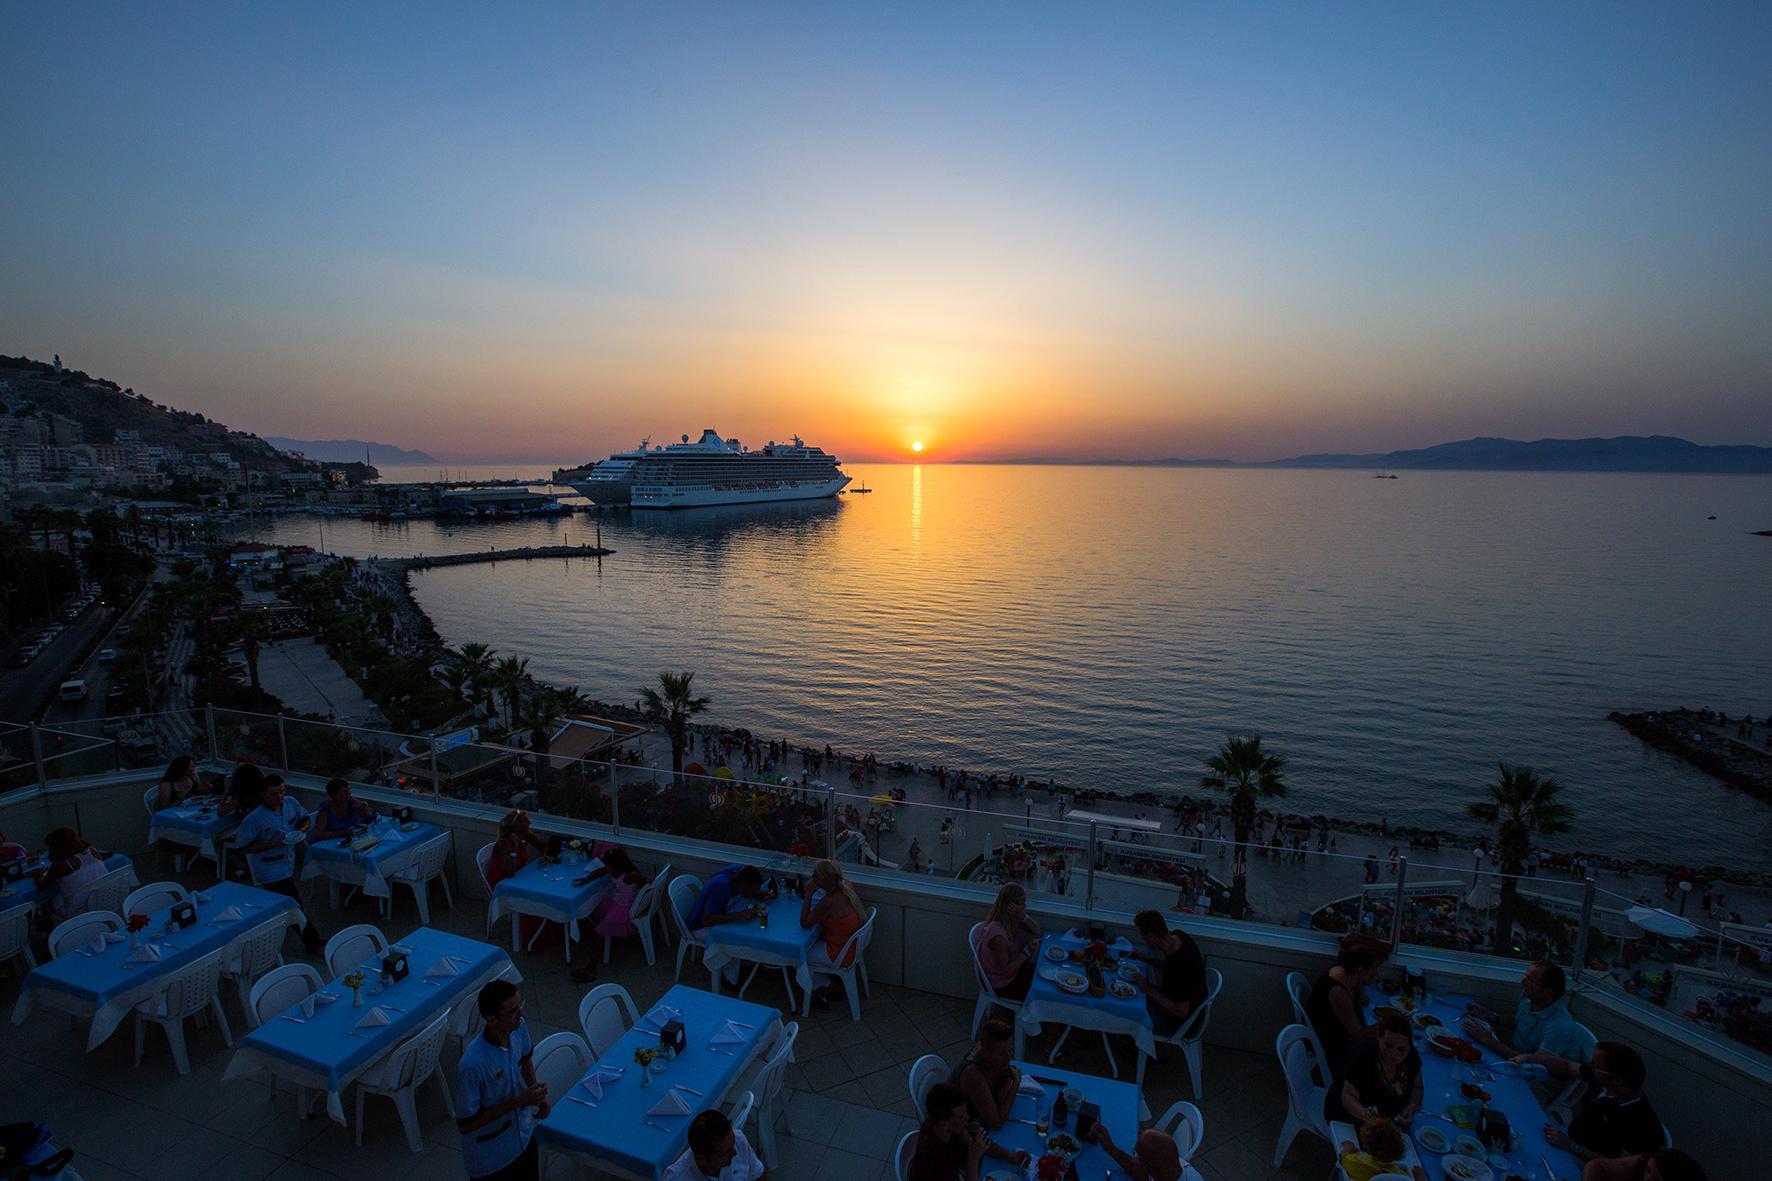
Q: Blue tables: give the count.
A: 11